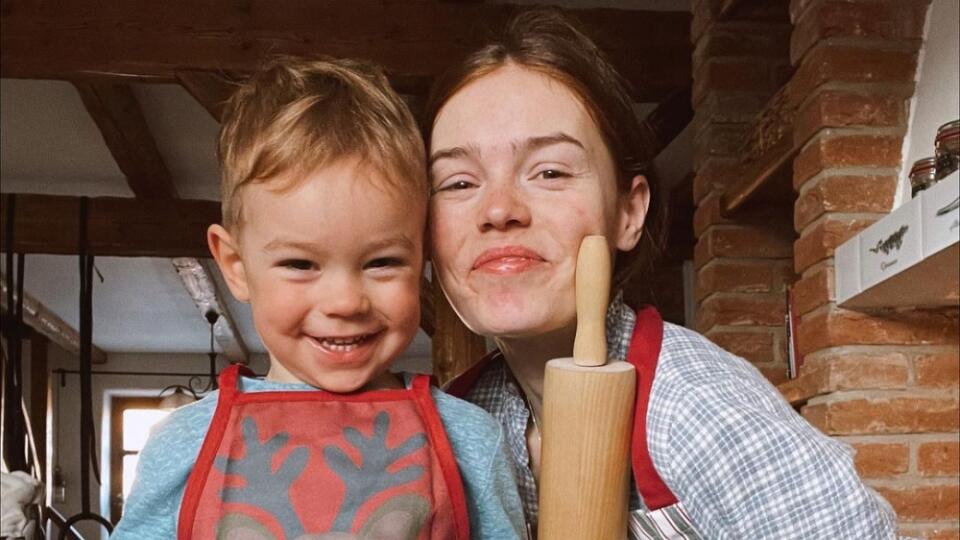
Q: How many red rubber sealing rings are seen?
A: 2